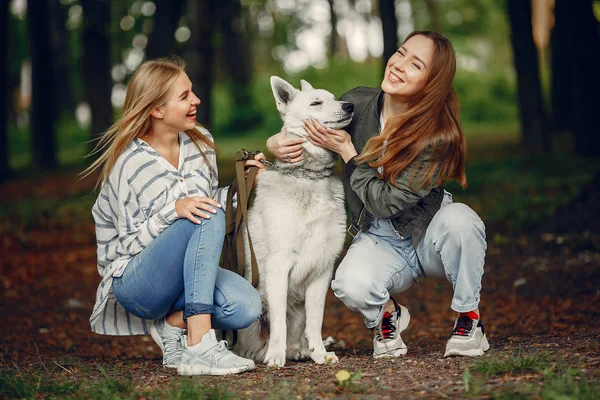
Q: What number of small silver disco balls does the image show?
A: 0